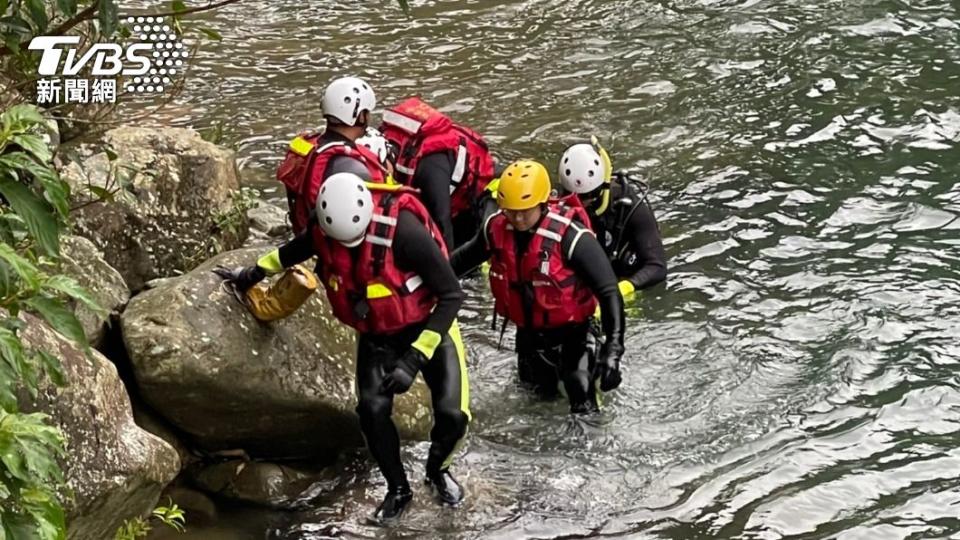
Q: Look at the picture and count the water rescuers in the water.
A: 5